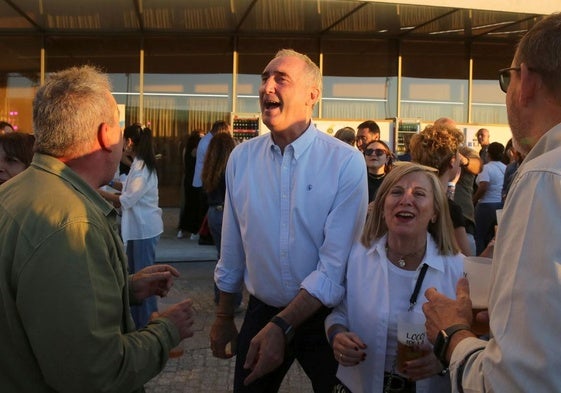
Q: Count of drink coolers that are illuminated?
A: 2